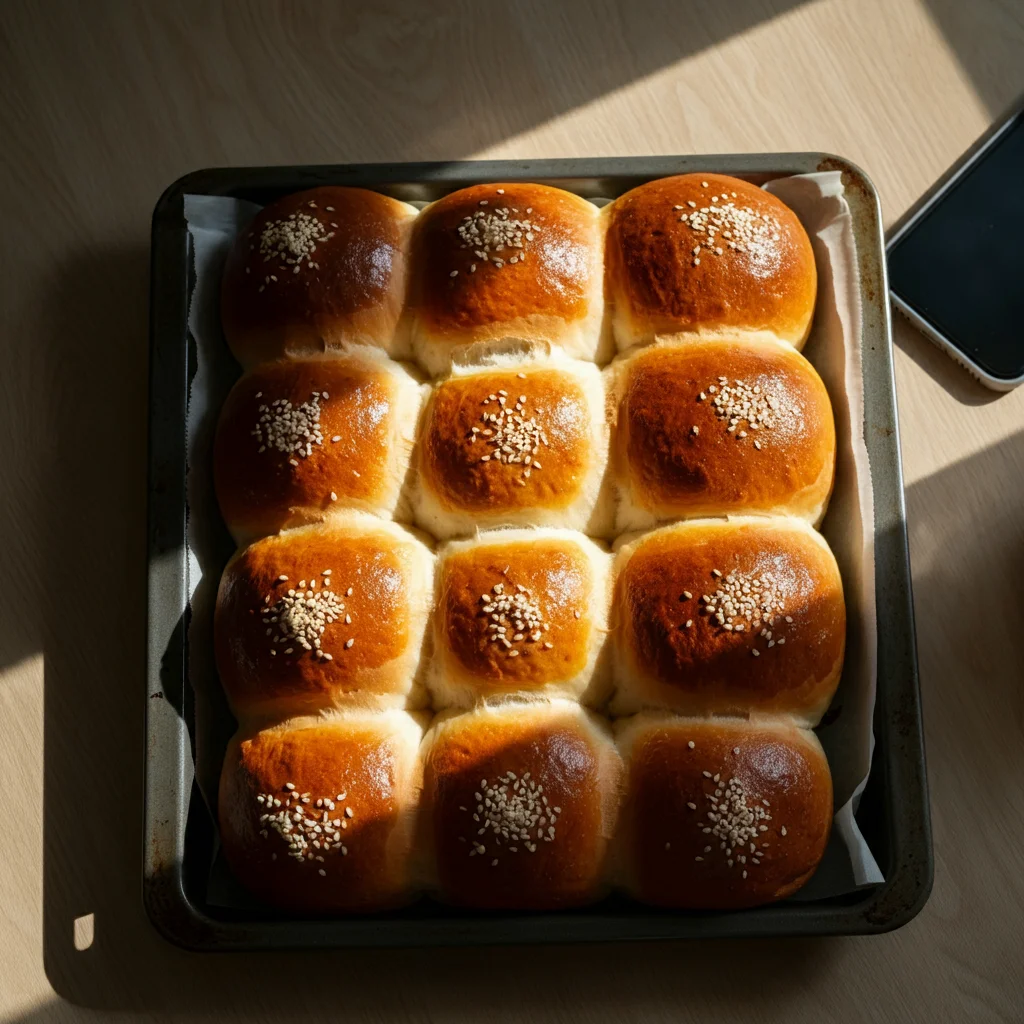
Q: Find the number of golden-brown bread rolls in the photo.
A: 12